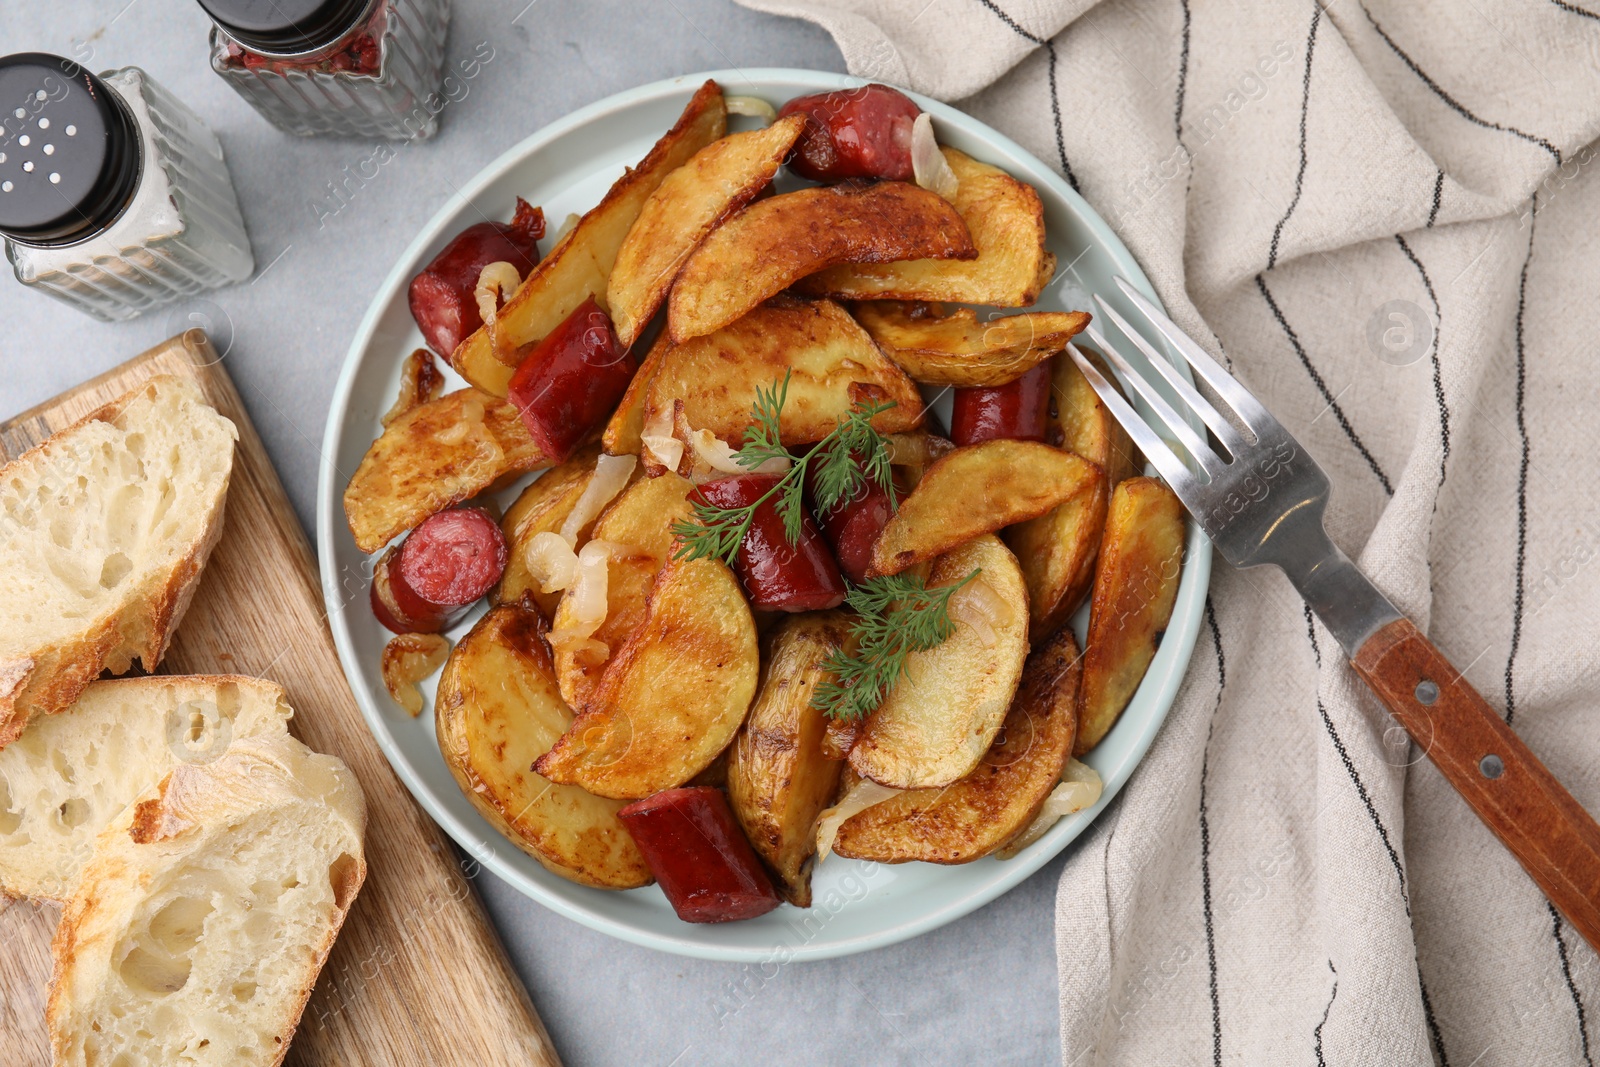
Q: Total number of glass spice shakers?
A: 2